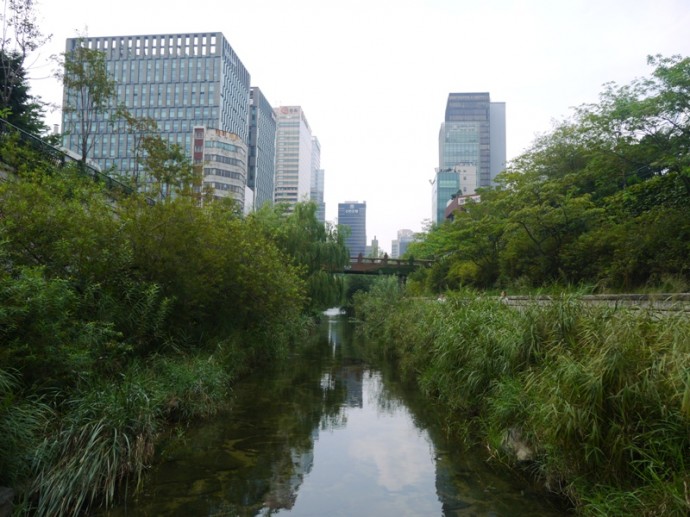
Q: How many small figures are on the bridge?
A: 3